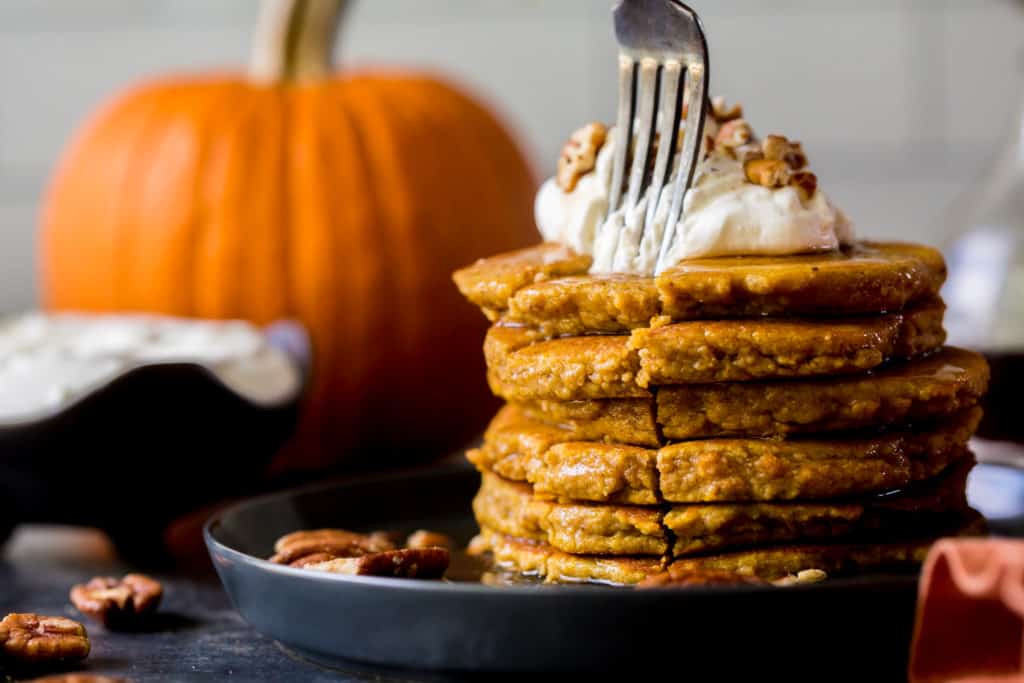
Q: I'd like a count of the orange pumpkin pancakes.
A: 6